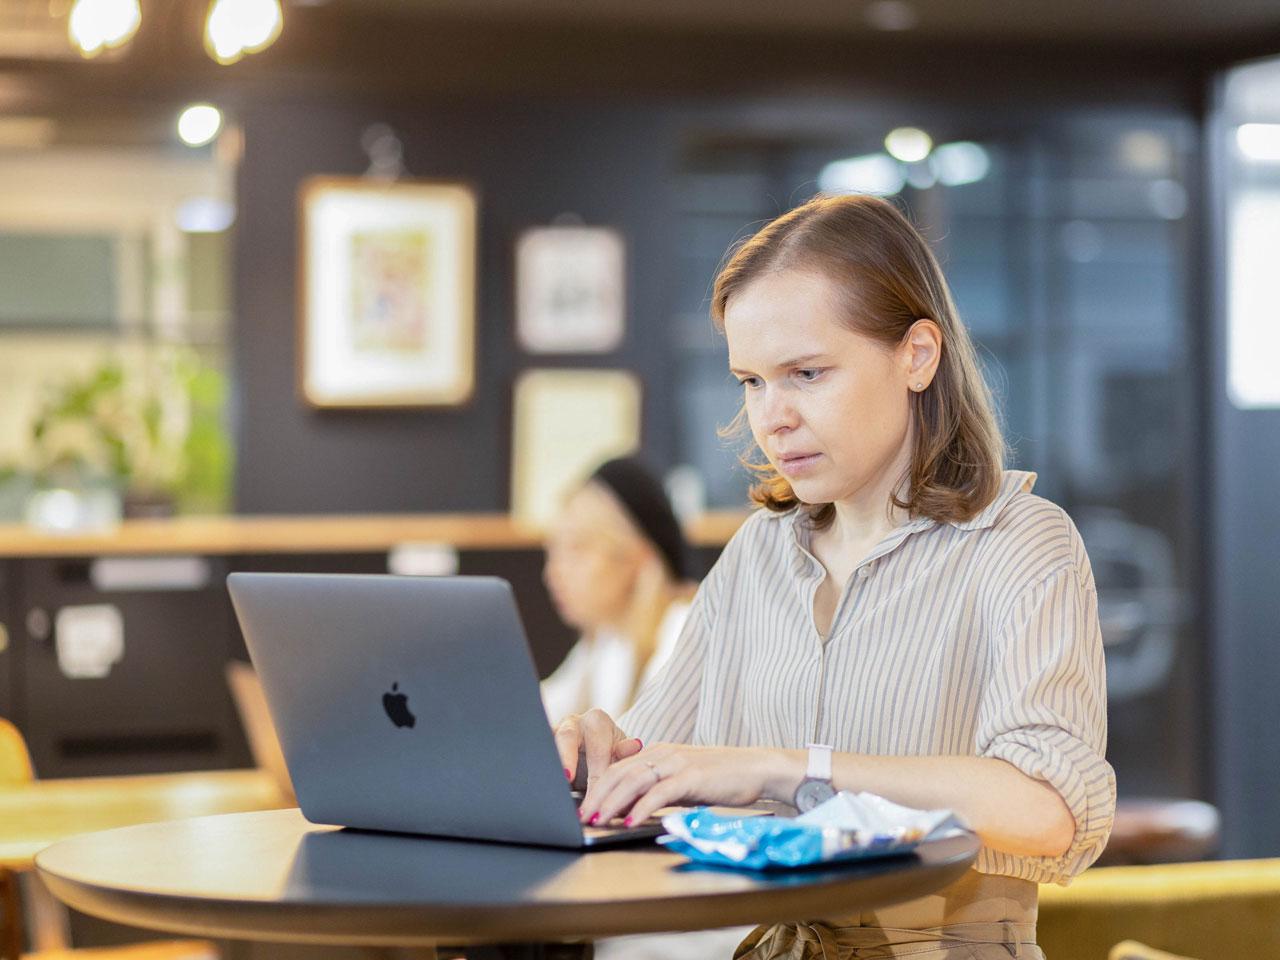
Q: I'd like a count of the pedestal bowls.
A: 0